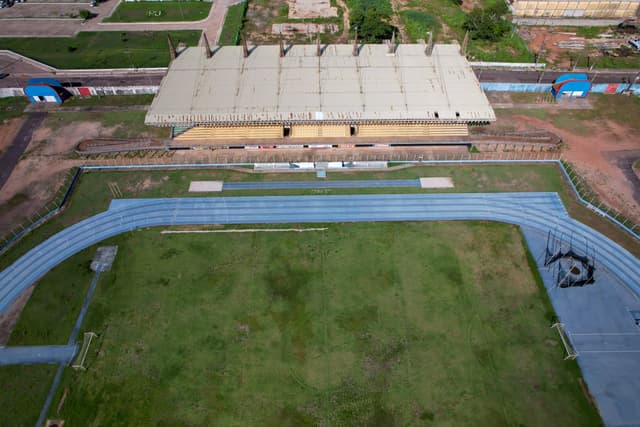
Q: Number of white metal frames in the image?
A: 2